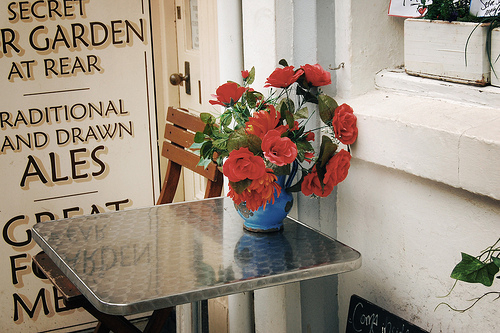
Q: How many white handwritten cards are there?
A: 2